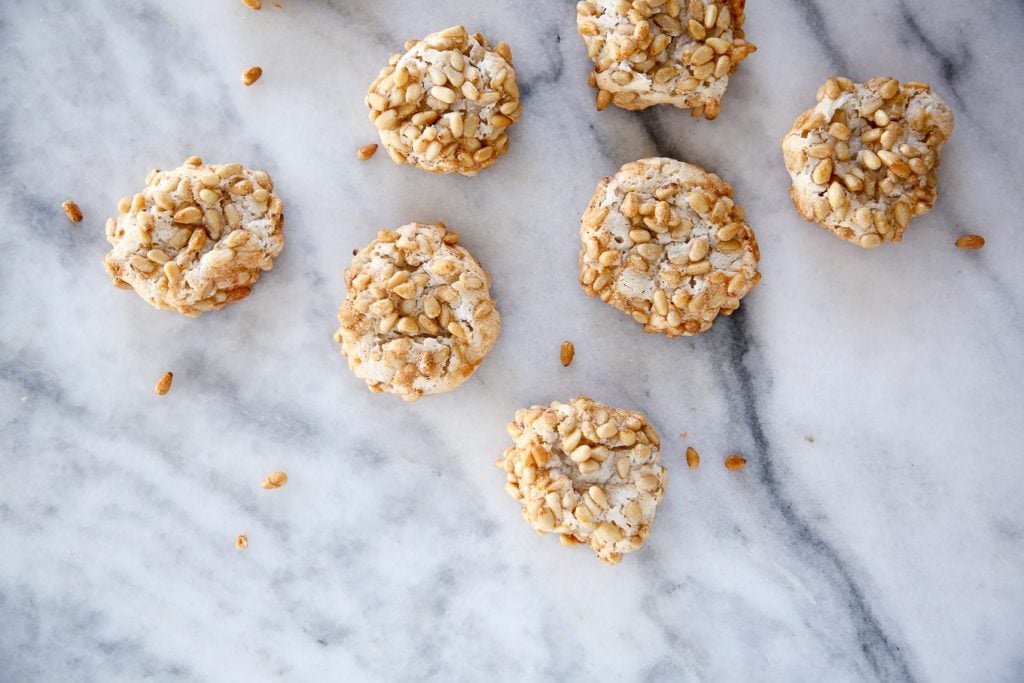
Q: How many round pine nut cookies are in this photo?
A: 7